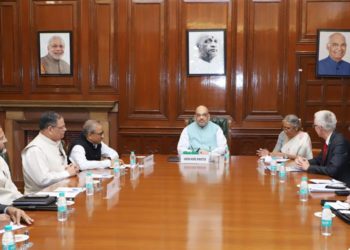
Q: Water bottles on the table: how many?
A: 10